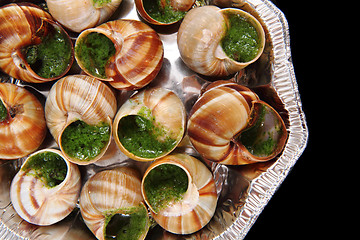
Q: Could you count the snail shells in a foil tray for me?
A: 12